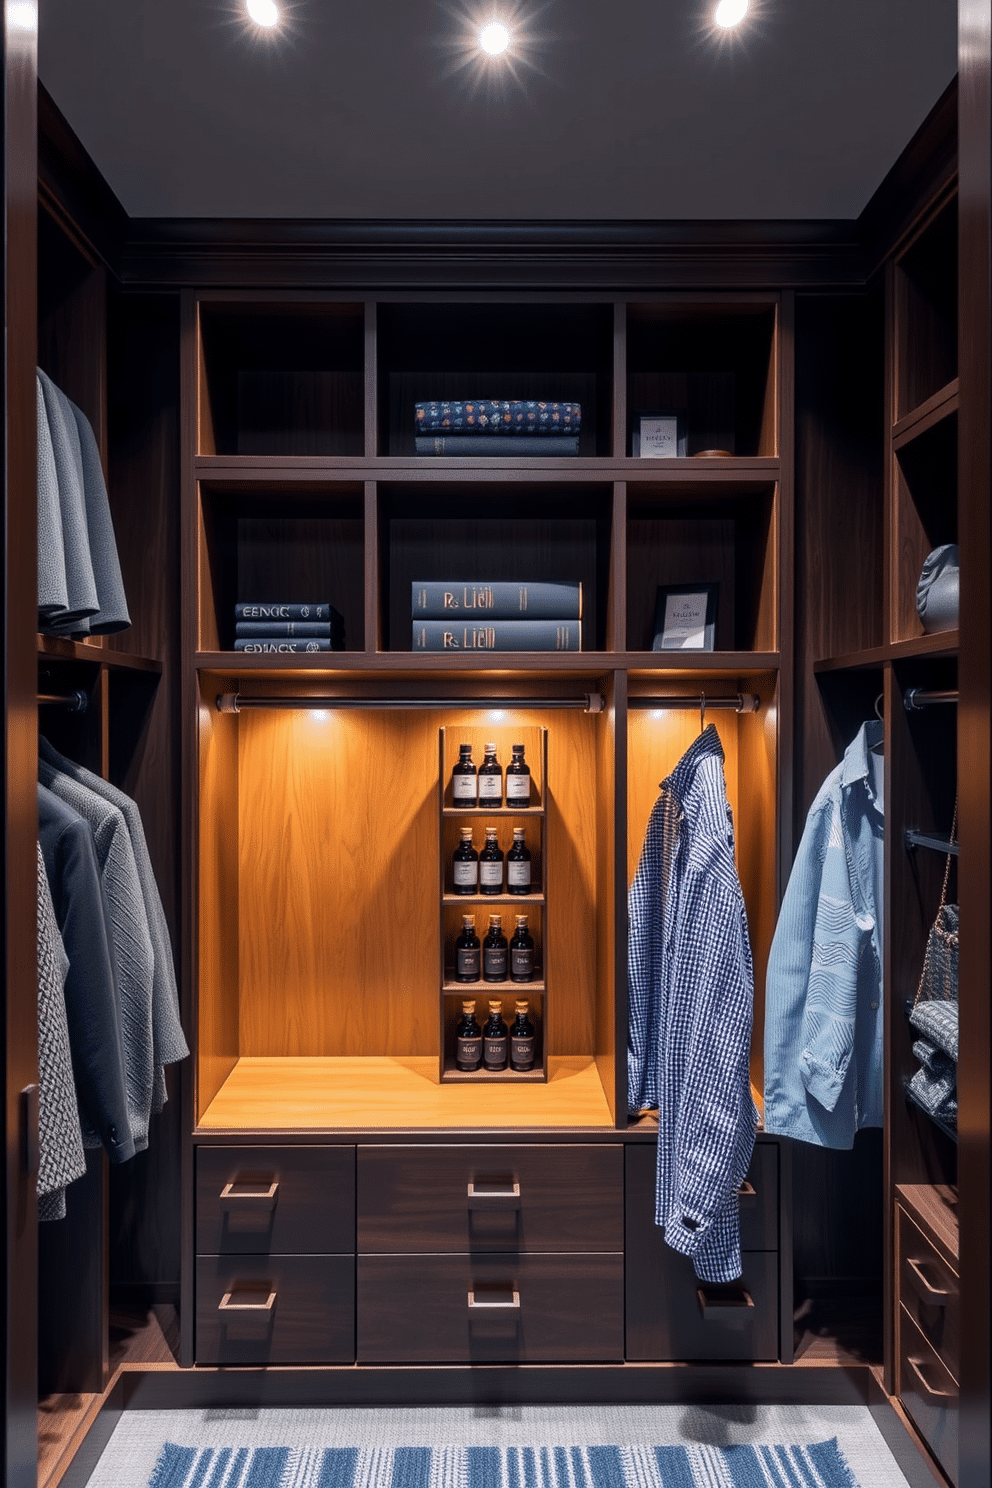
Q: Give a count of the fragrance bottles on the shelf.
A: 12